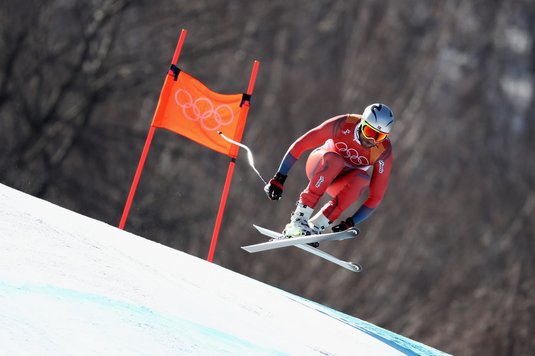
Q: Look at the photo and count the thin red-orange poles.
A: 2